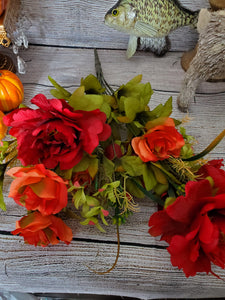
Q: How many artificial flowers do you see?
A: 5